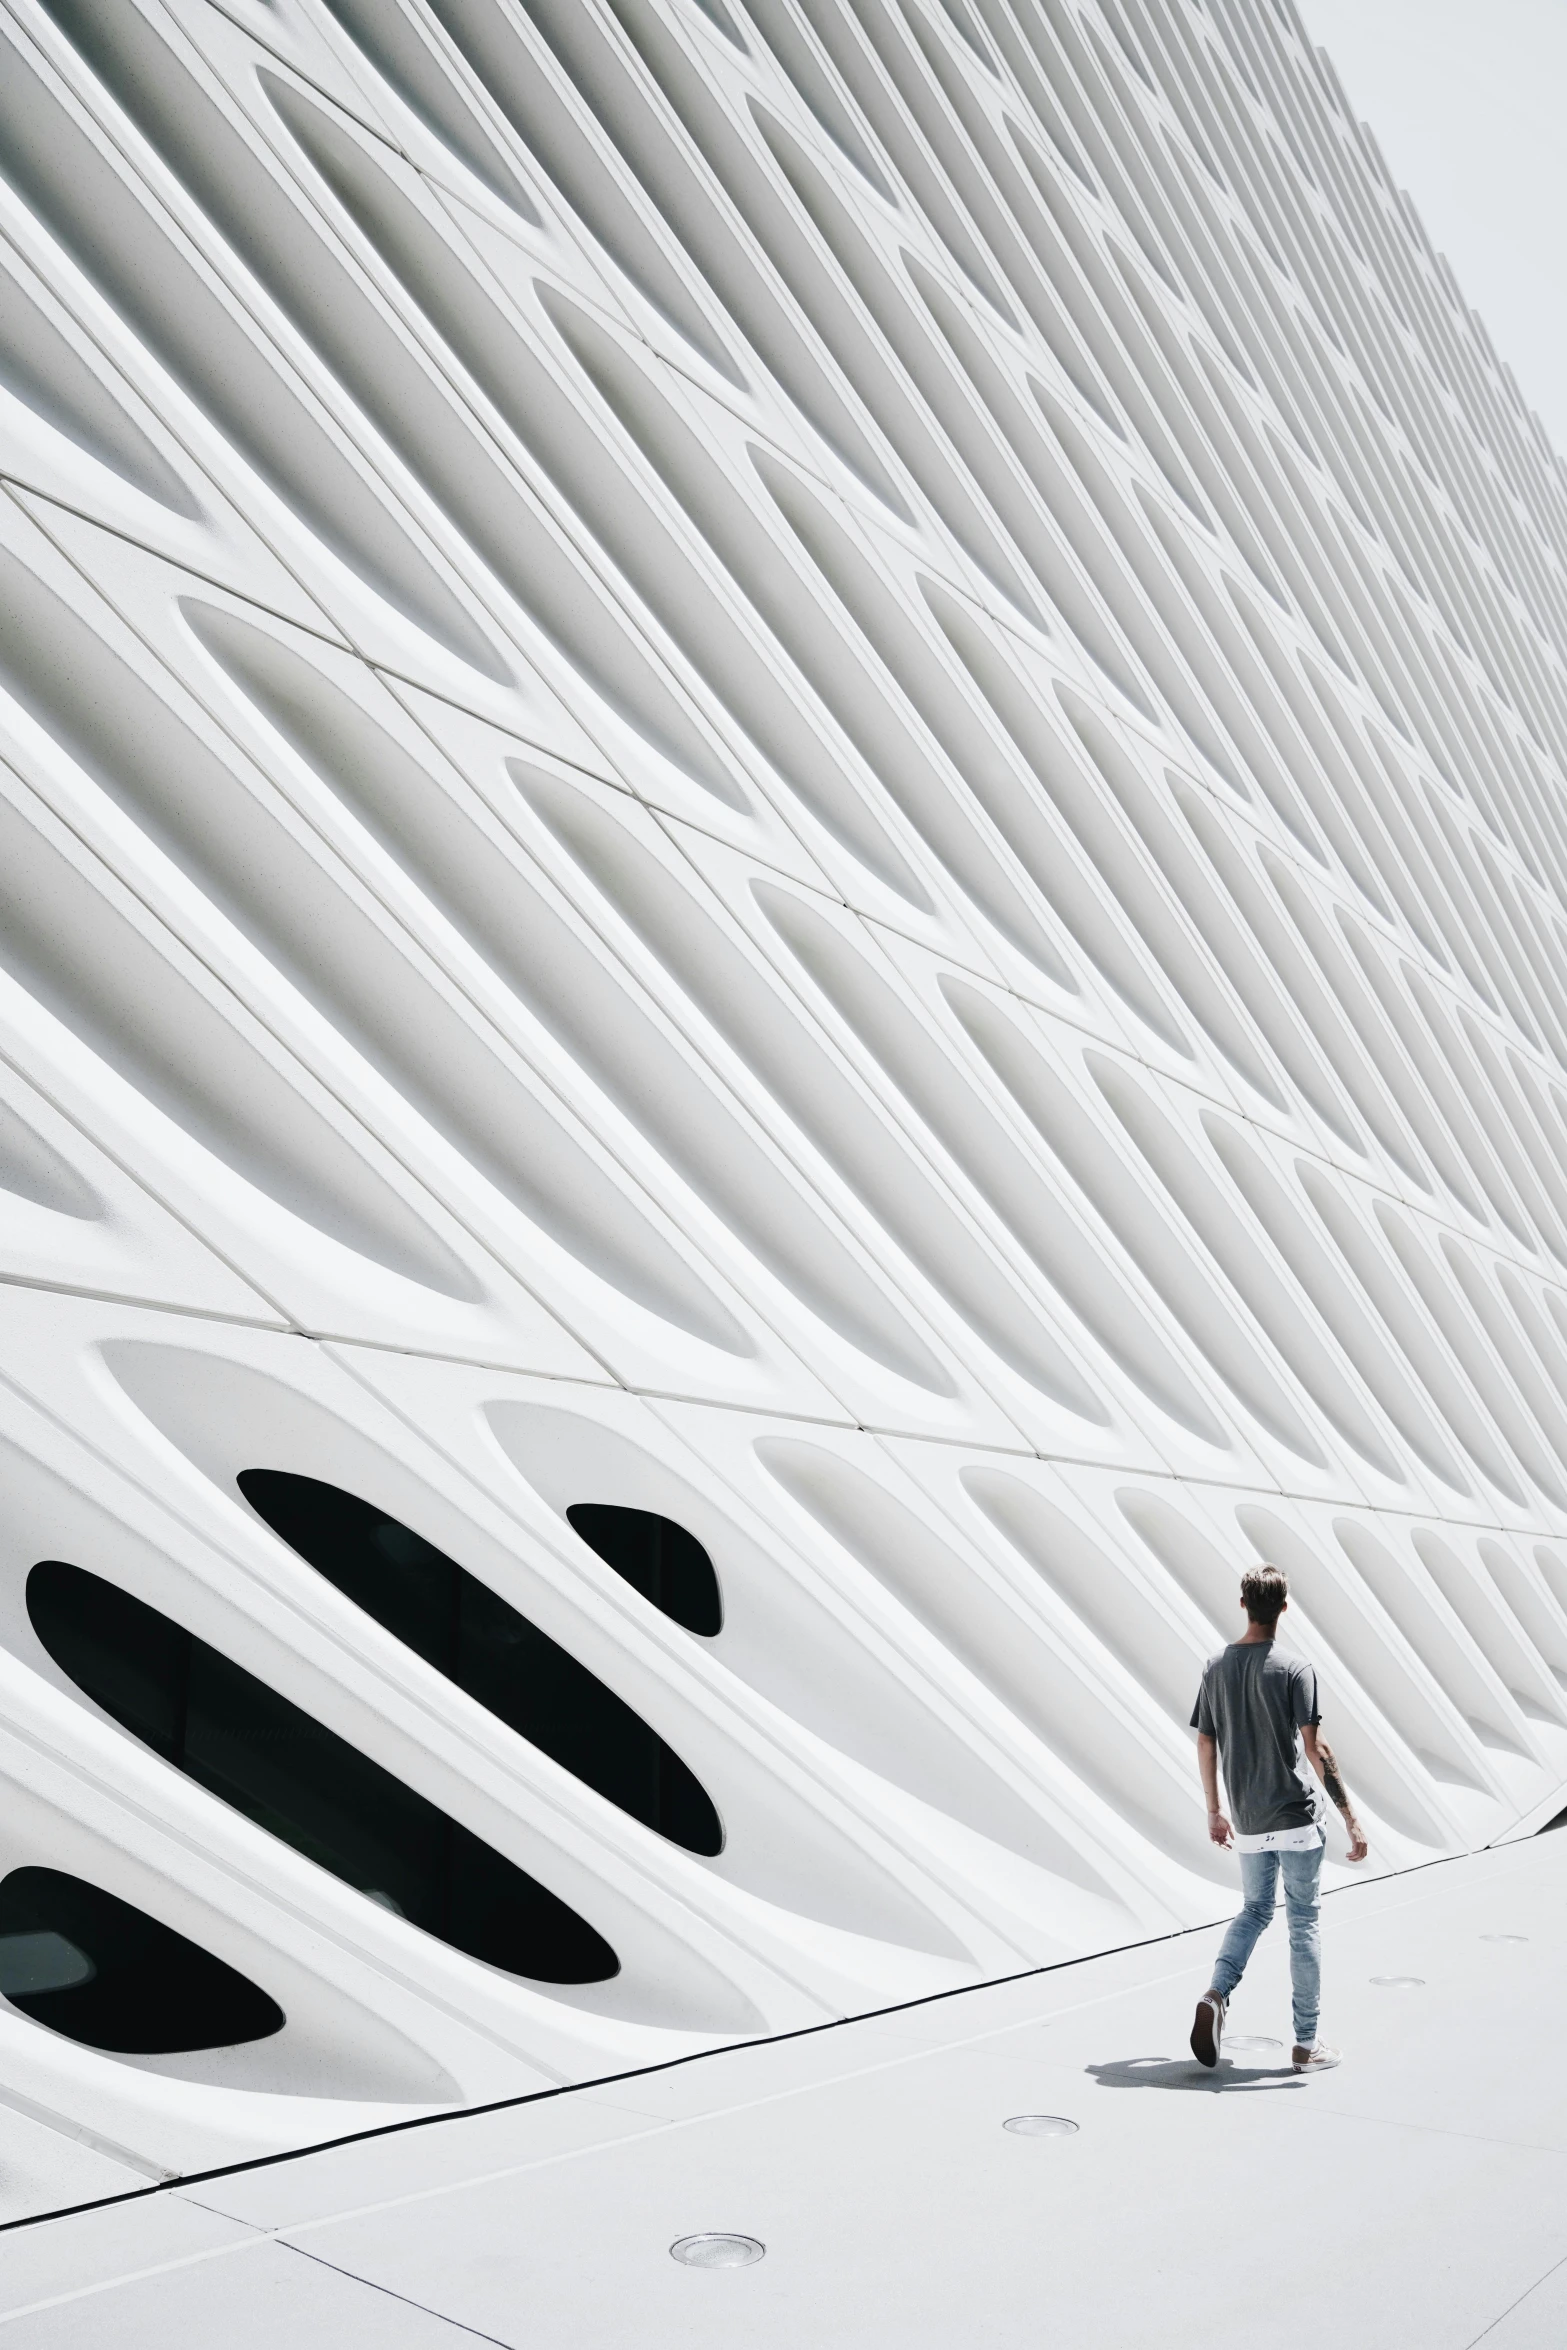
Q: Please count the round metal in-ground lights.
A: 5